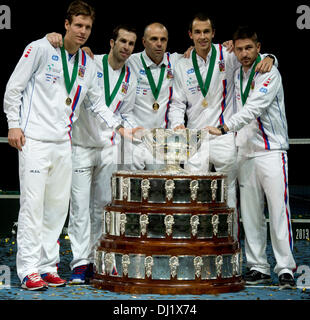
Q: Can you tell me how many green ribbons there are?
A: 5